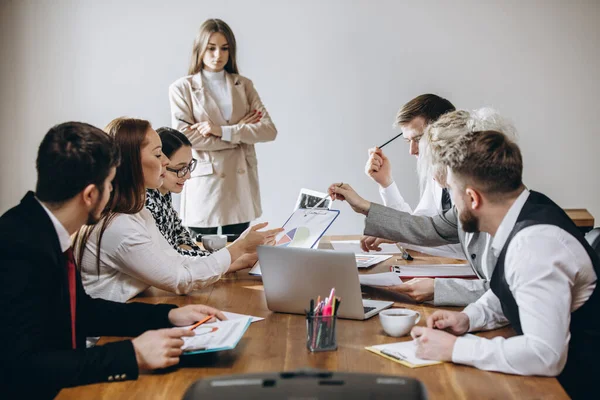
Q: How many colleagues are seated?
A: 6